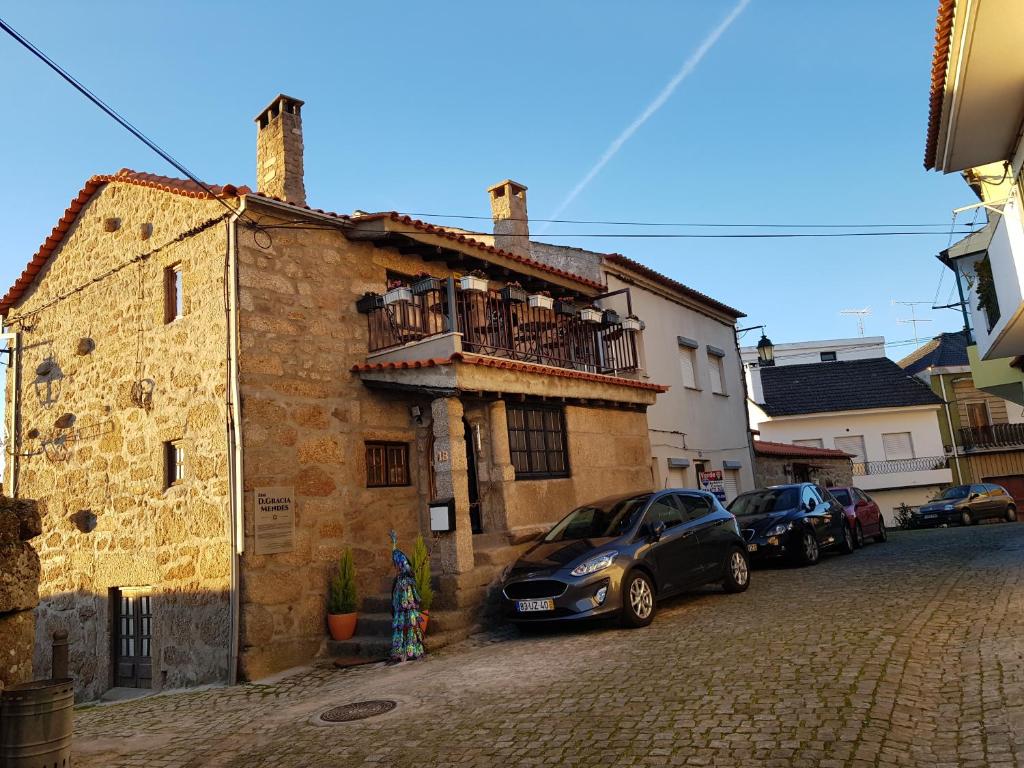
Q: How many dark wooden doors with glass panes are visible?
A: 1